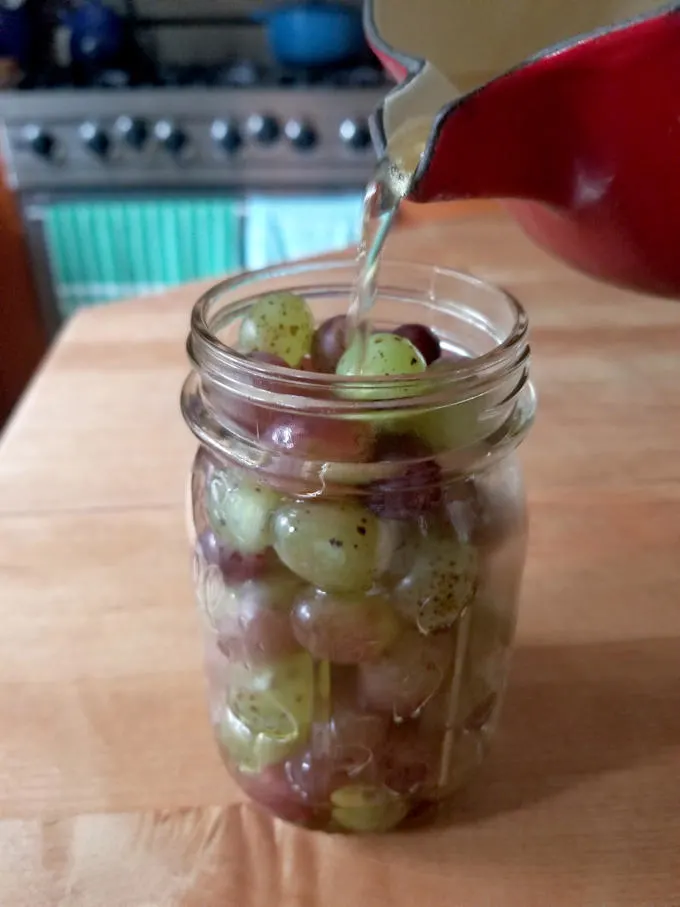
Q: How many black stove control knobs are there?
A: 8